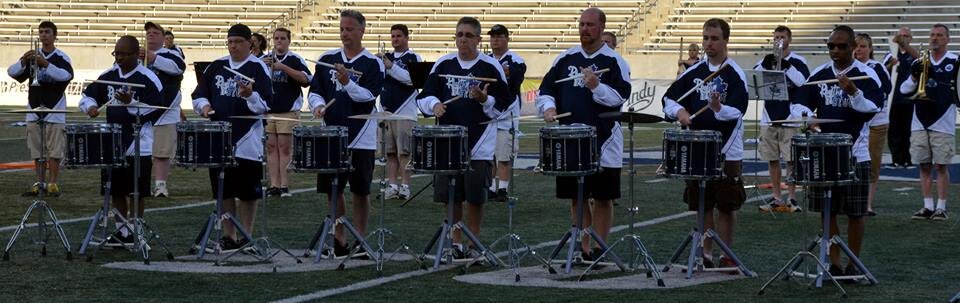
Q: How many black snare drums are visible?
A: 7